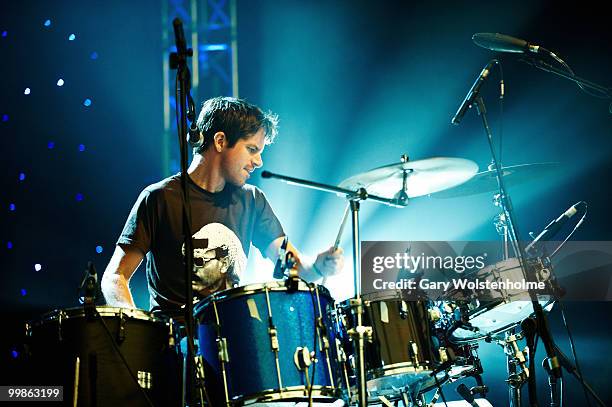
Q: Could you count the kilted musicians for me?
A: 0